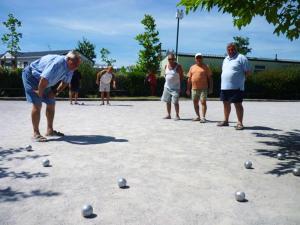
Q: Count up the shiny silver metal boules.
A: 8